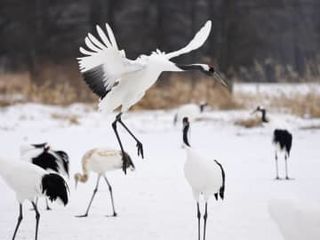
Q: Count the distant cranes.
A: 2